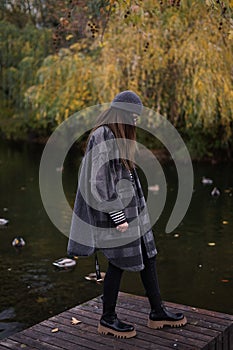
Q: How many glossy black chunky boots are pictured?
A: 2